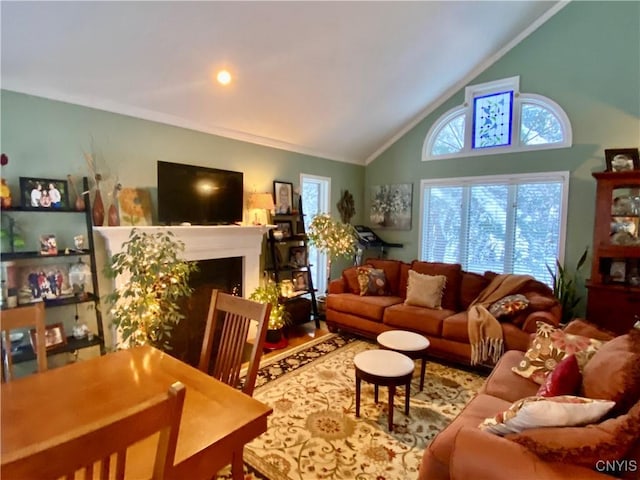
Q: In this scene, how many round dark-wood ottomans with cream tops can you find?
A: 2